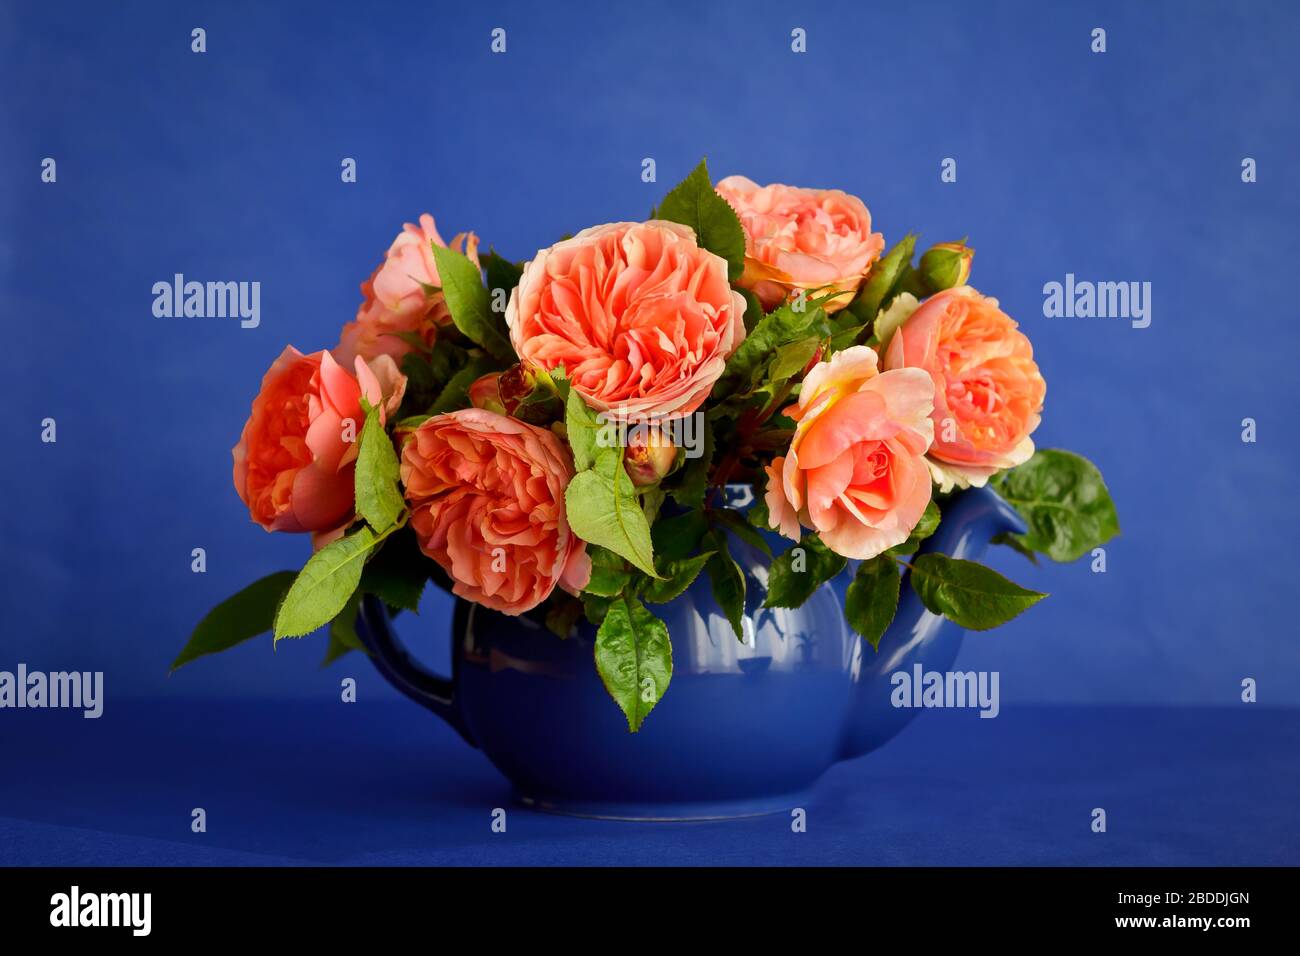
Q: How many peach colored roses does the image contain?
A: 7